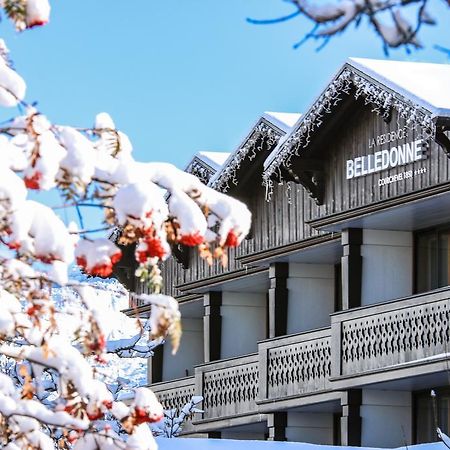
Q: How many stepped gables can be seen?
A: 3